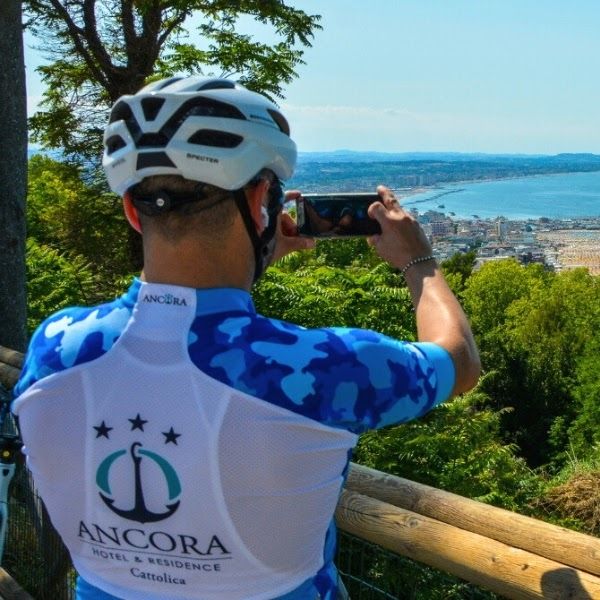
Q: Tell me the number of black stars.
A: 3